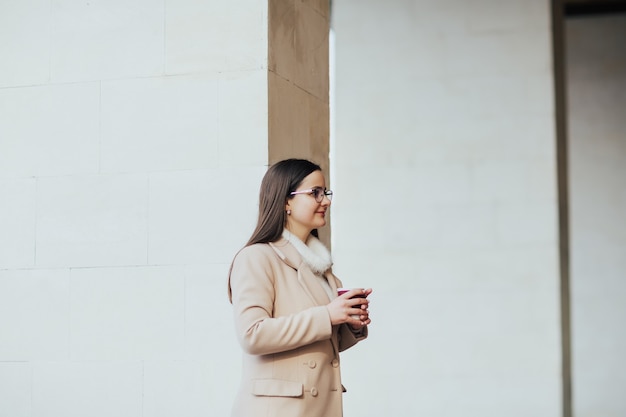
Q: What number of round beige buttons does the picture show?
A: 3